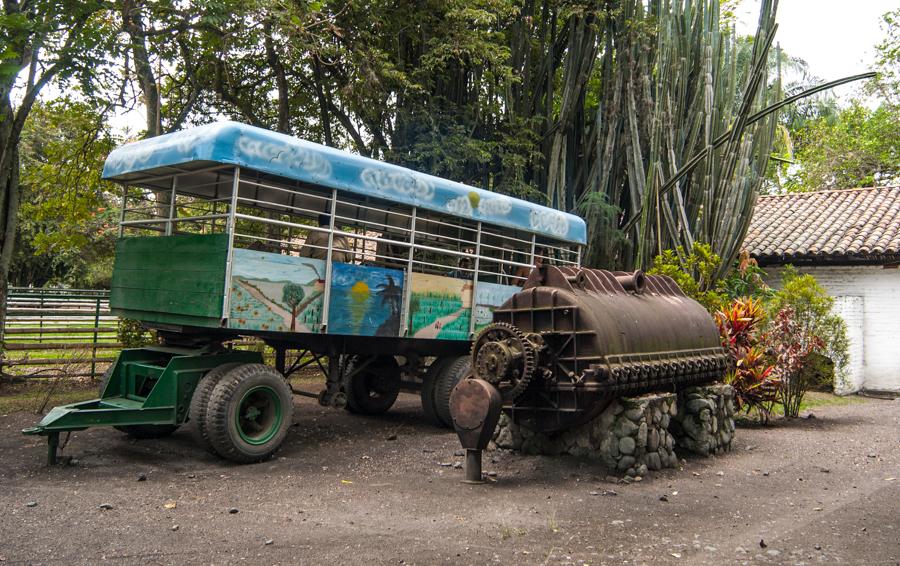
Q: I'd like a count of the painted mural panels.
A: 4